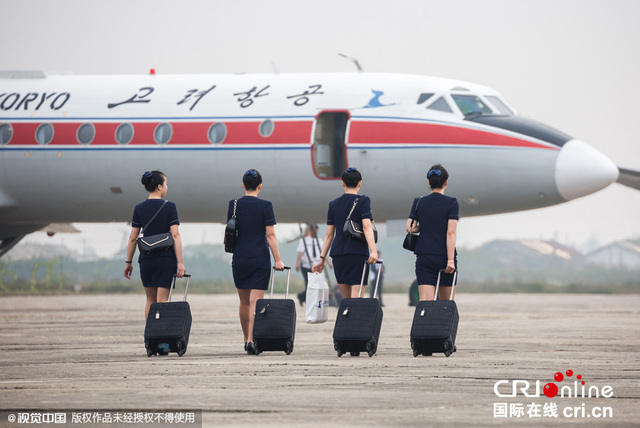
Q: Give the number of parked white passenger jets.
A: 1